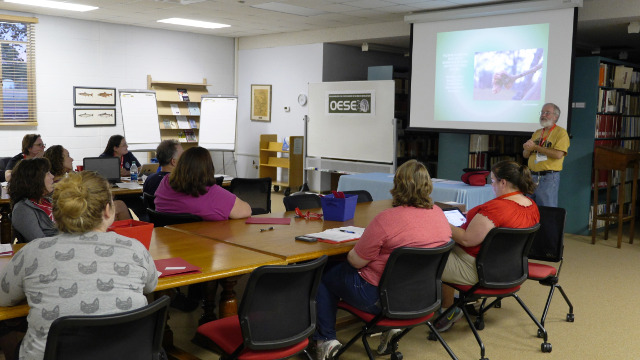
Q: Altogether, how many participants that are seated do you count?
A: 9